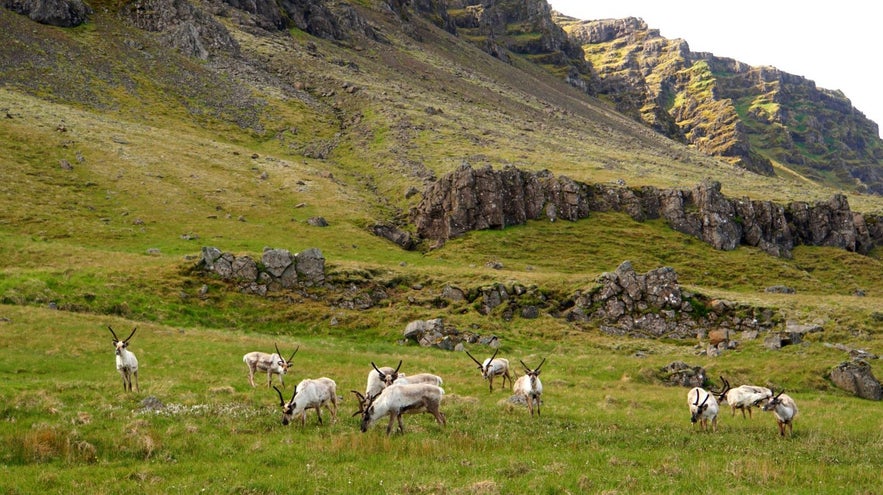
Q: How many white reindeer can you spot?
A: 11